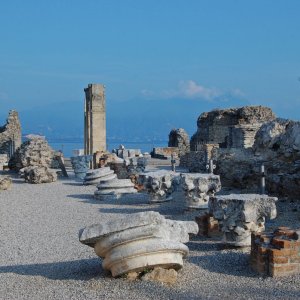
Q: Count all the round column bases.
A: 3